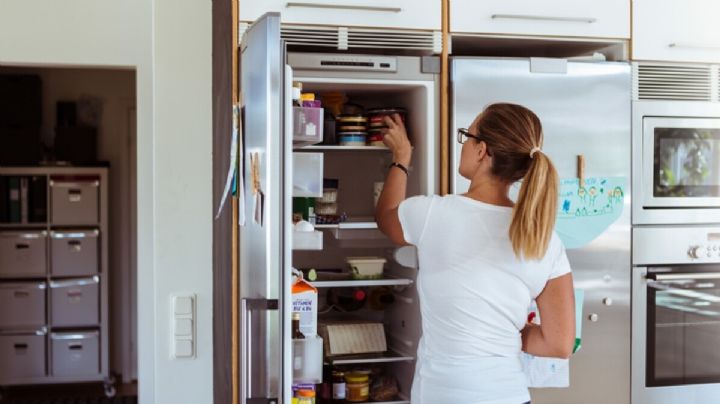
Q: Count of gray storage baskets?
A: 7